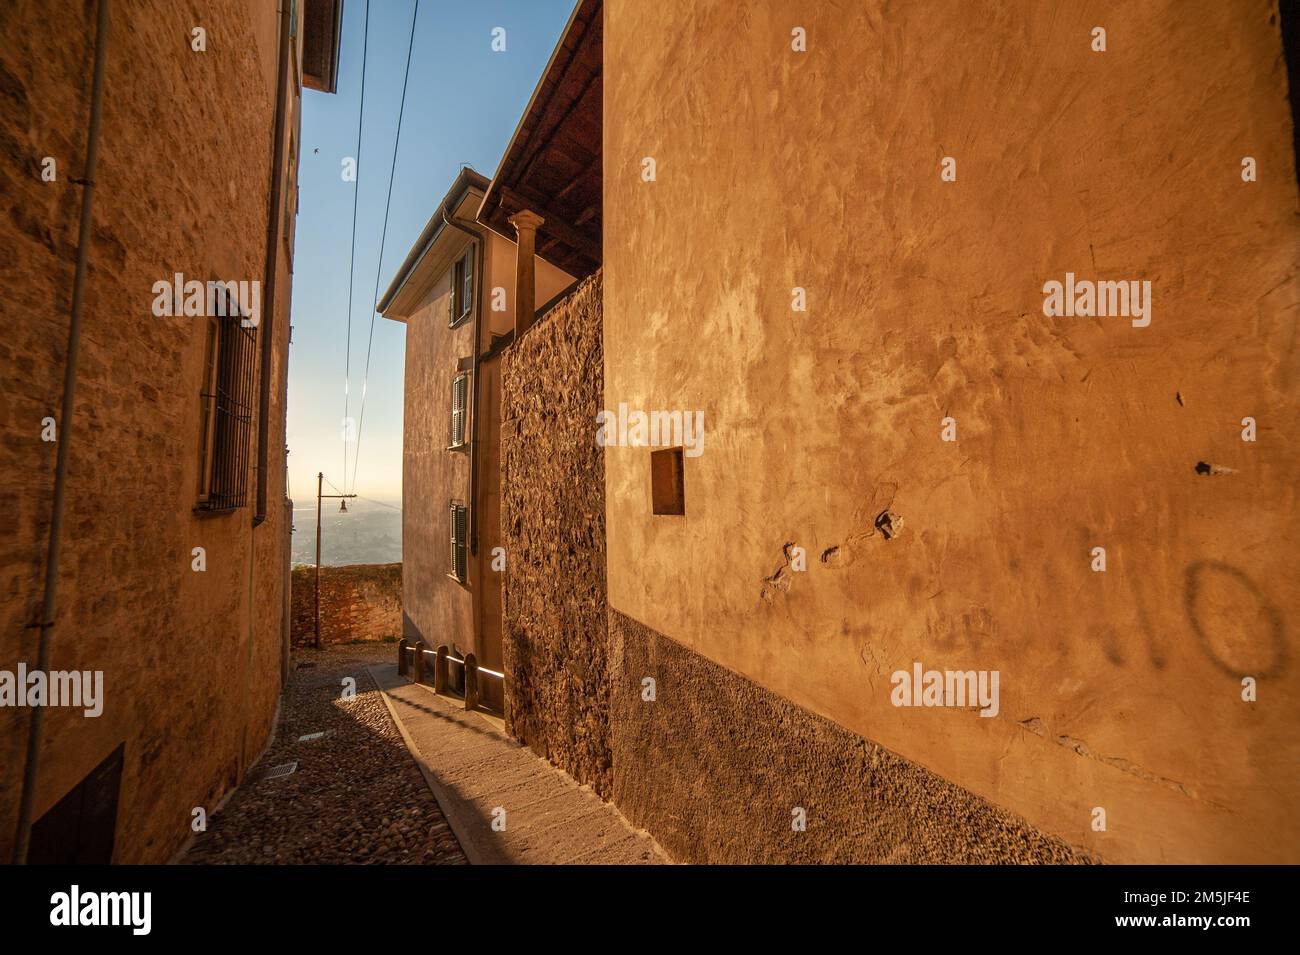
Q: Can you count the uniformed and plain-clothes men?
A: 0